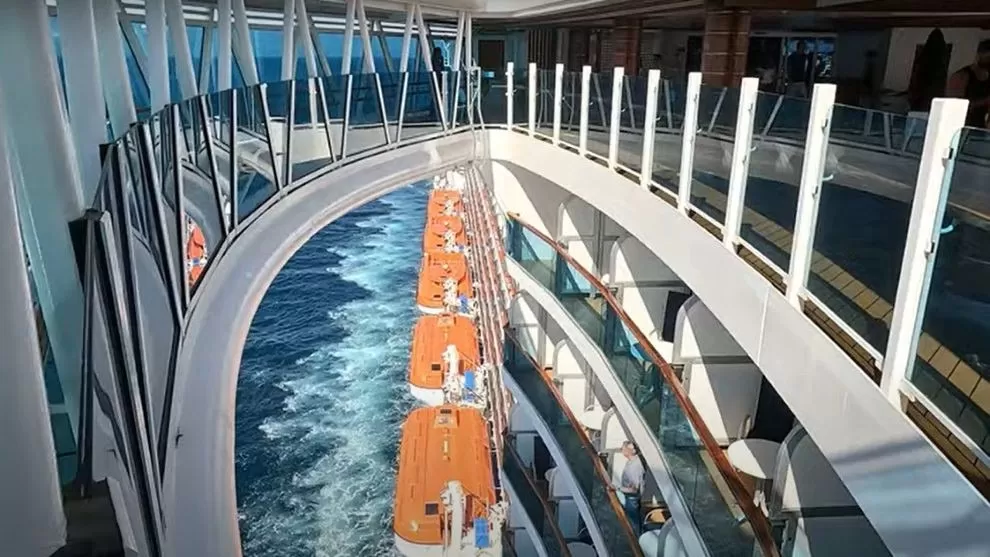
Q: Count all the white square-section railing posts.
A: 10